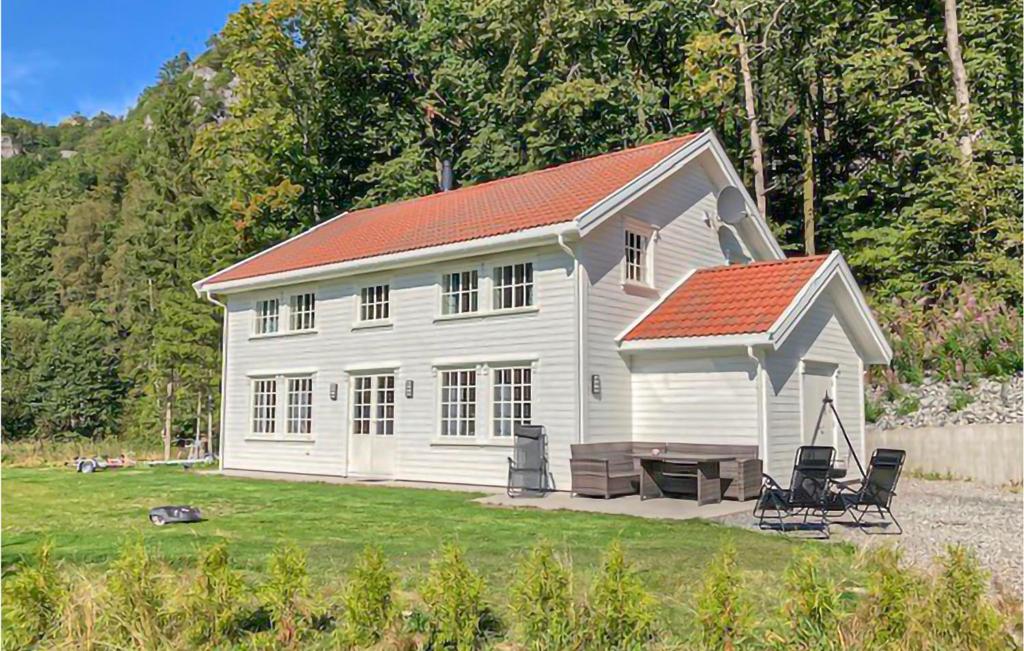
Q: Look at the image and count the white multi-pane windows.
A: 10